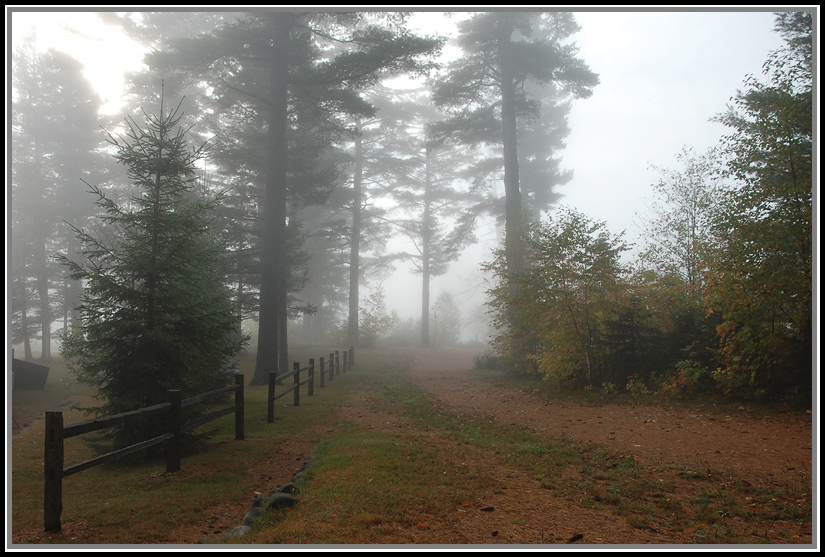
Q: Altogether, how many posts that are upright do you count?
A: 12